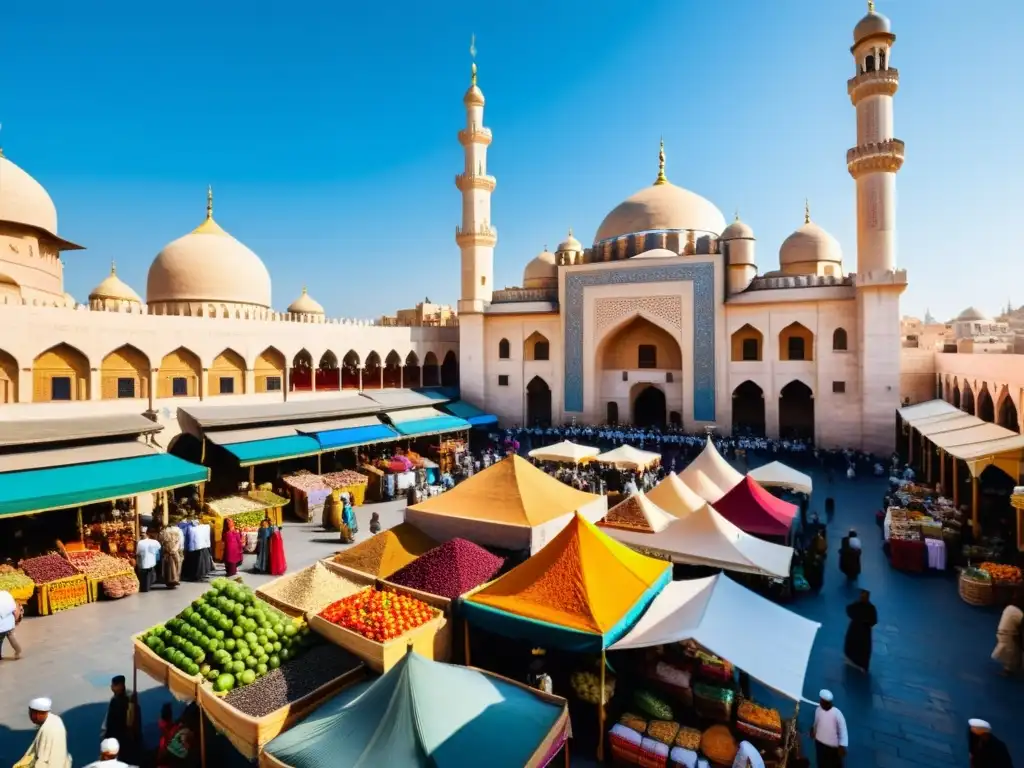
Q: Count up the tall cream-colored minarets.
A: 2